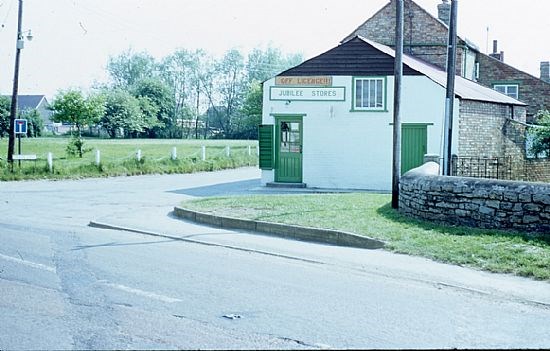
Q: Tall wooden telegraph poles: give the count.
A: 3